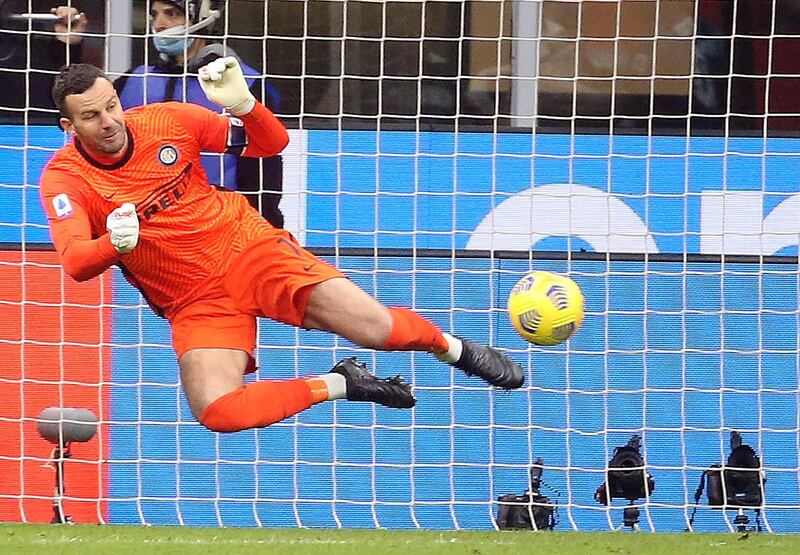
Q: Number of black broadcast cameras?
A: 3